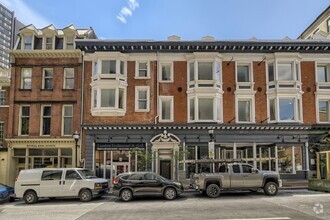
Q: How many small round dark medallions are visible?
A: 4